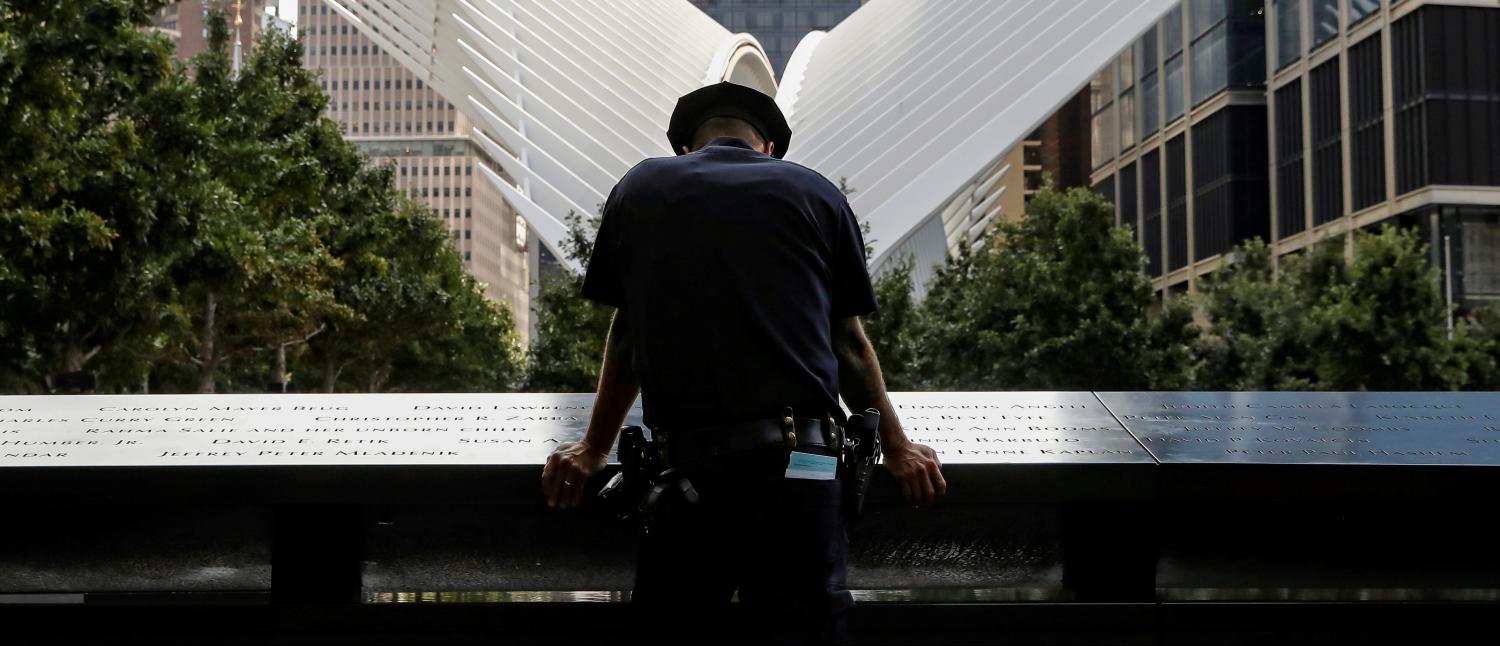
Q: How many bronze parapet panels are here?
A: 2